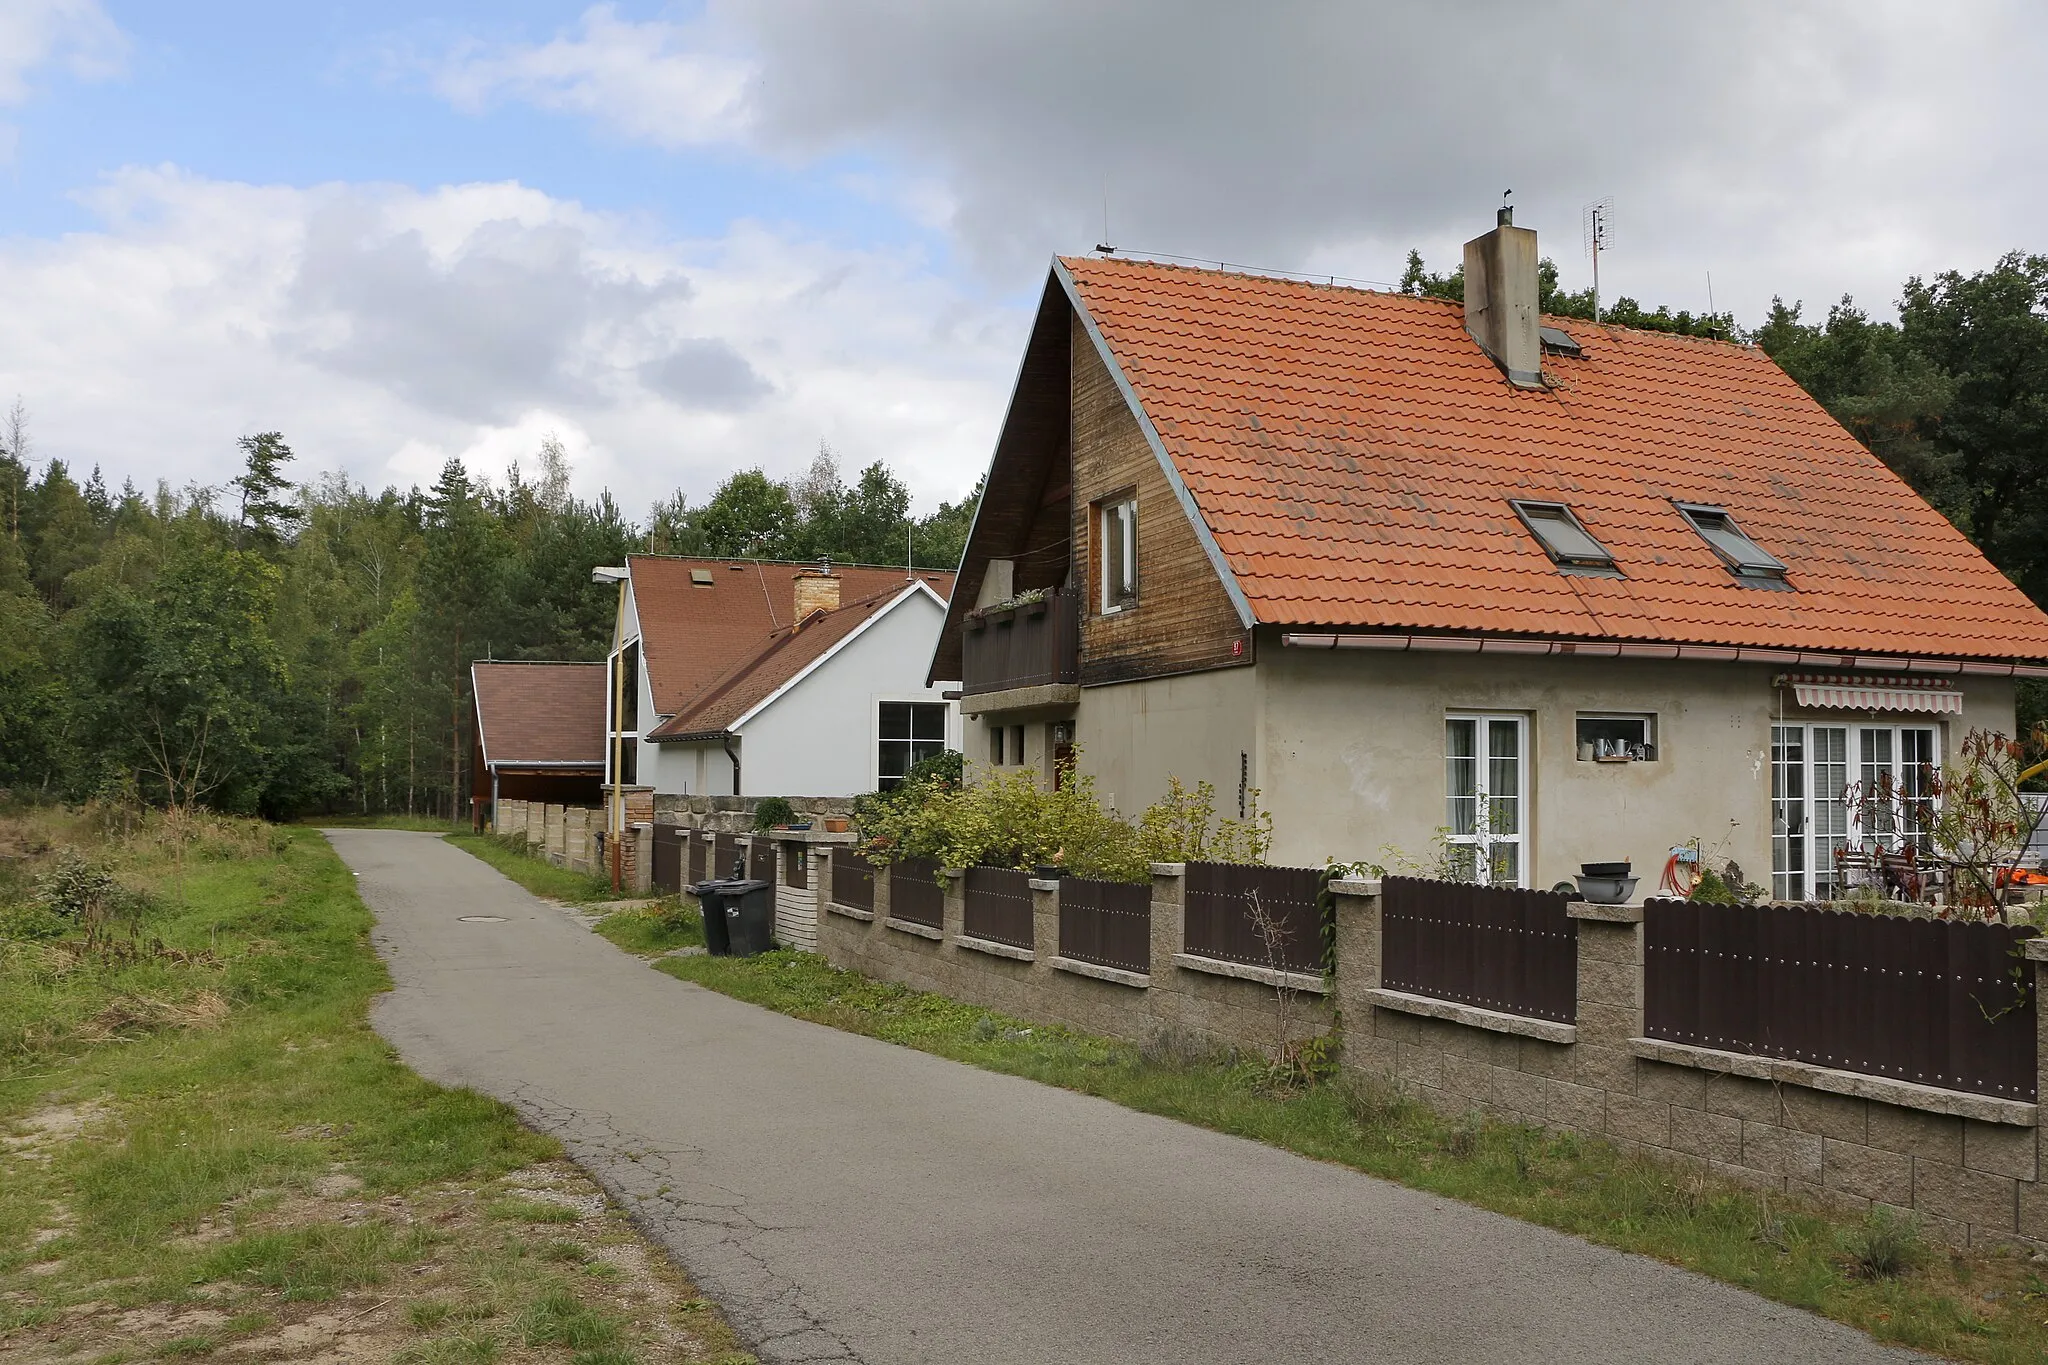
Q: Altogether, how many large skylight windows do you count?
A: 2